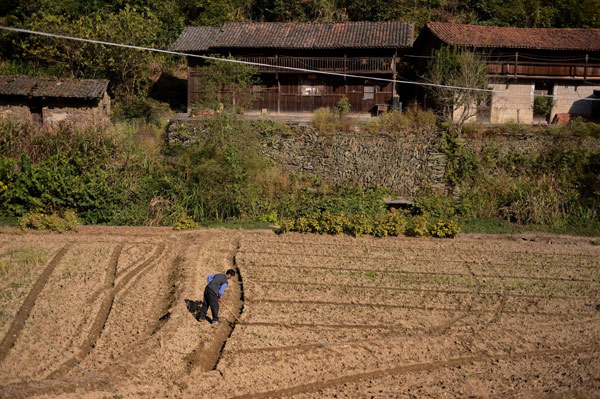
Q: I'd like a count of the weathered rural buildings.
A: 3